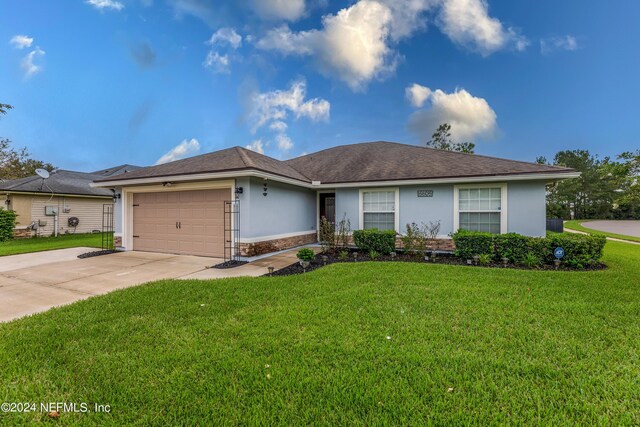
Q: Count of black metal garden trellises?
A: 2